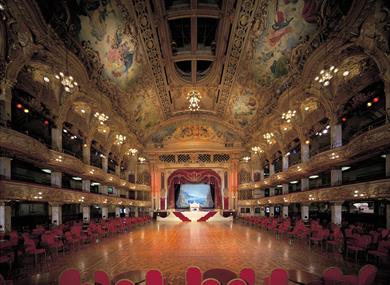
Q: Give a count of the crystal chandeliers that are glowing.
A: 11